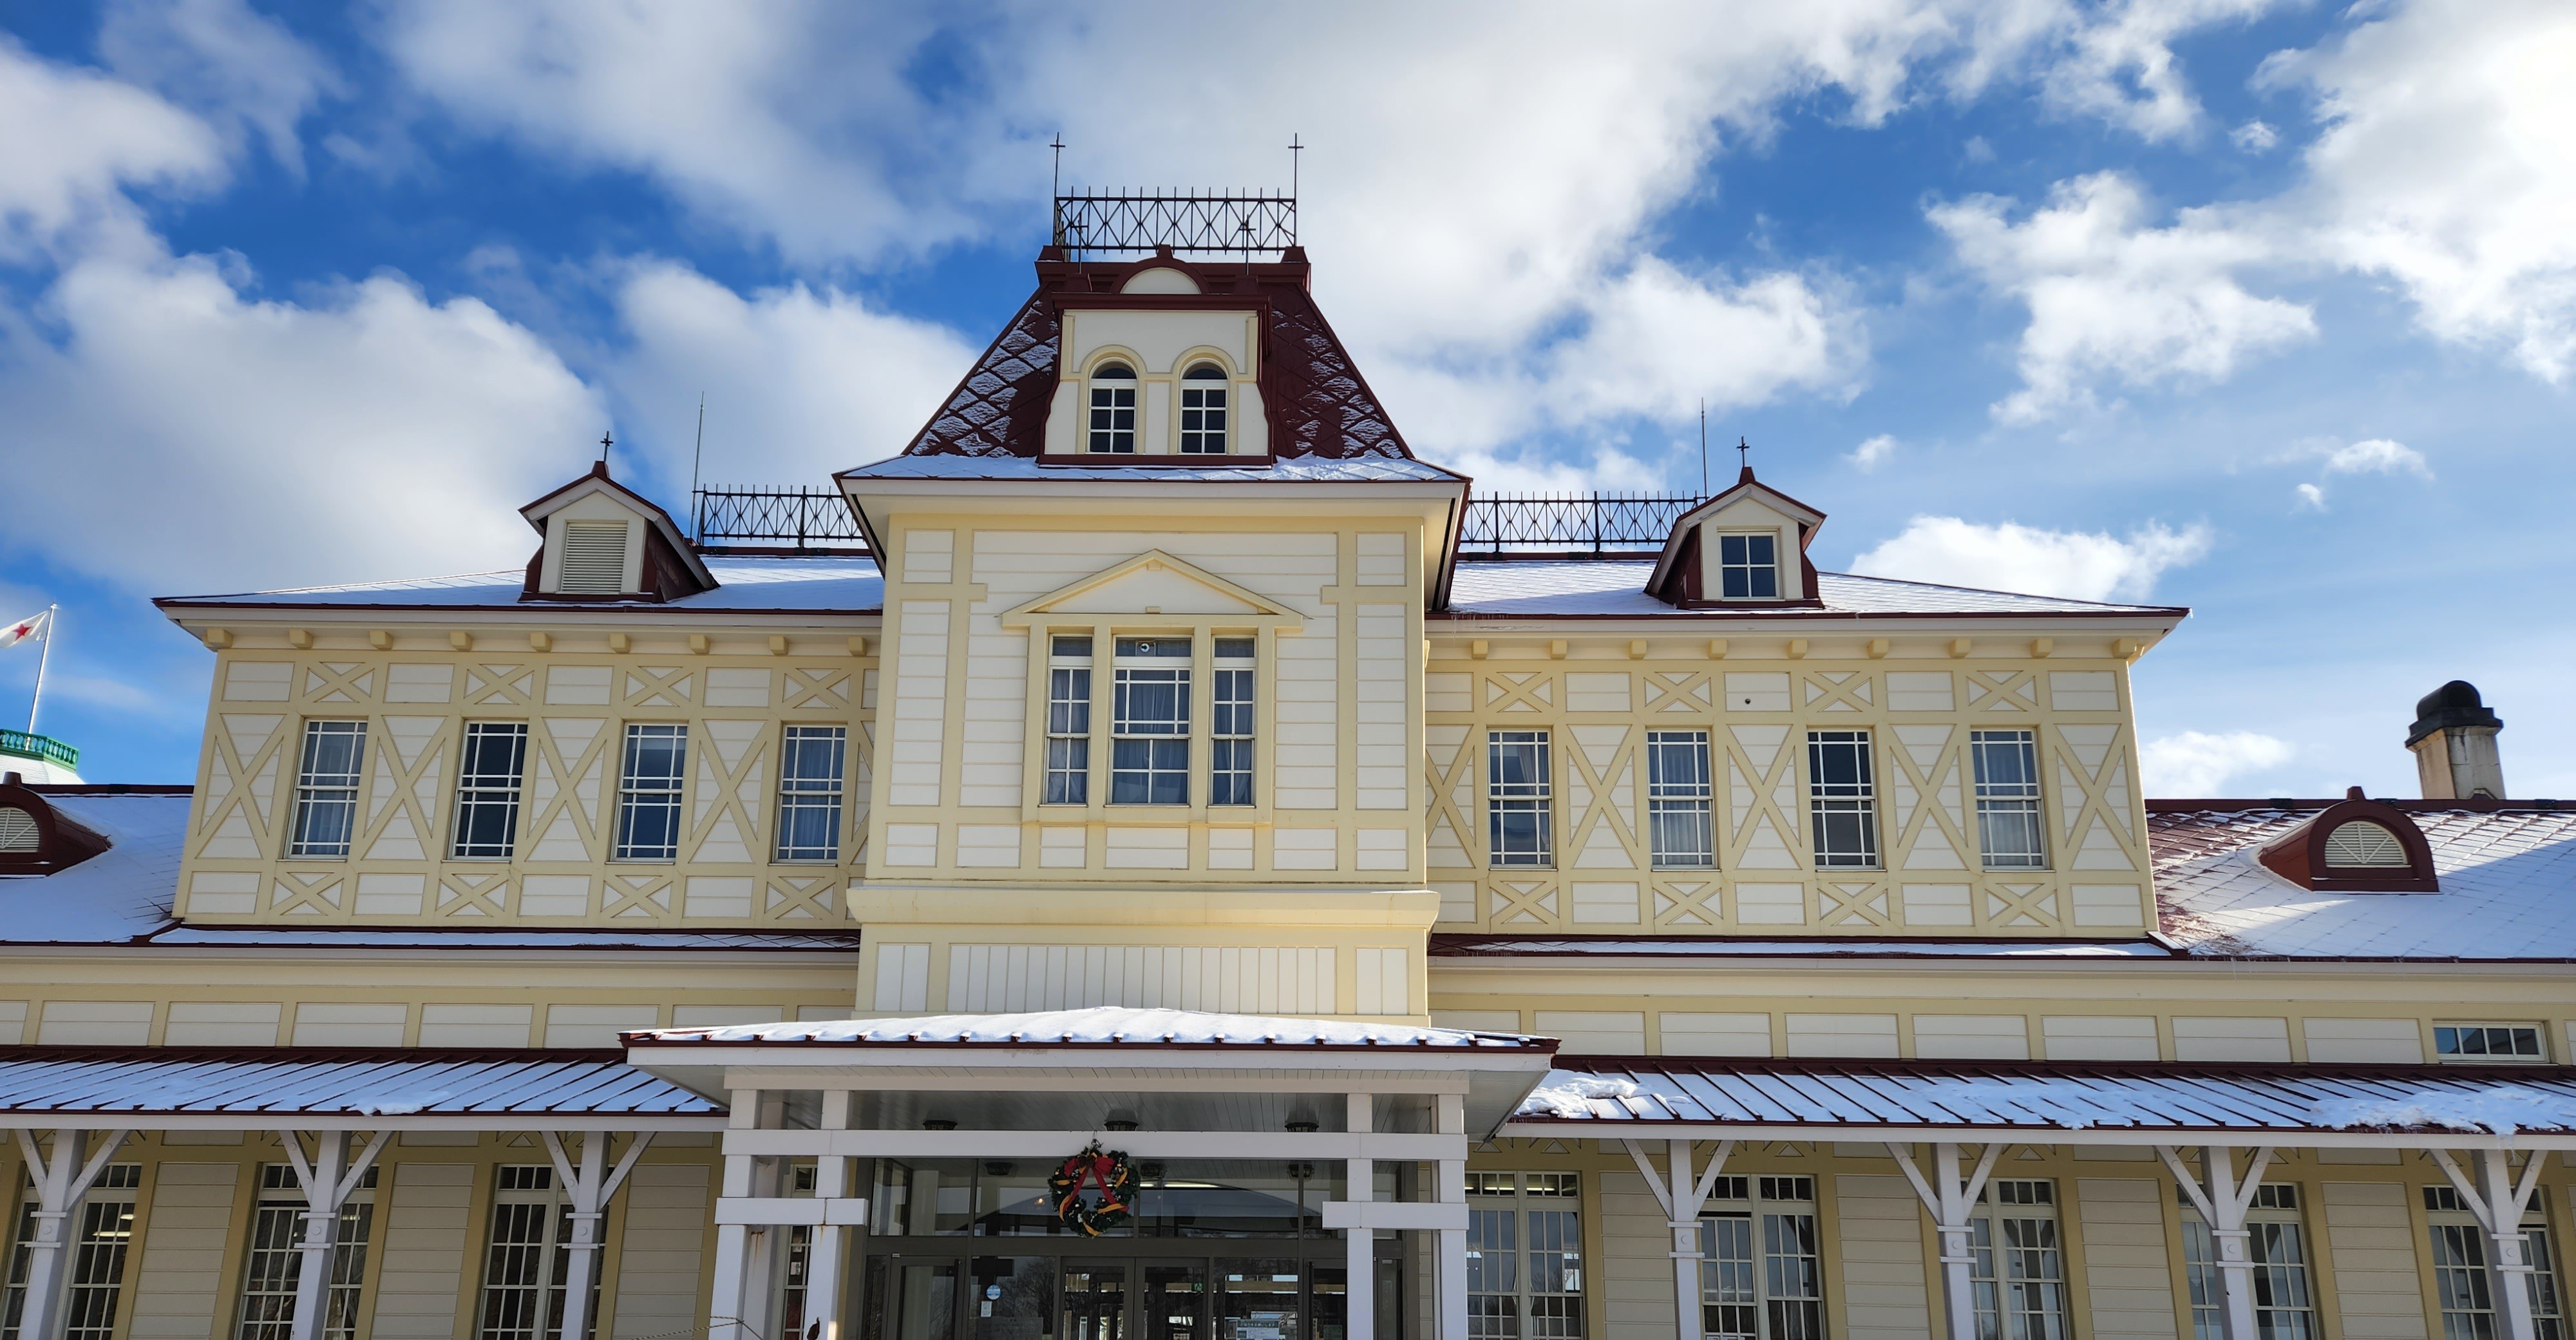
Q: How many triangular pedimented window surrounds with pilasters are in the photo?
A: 1